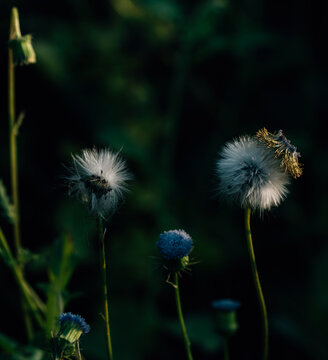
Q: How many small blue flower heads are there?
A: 3